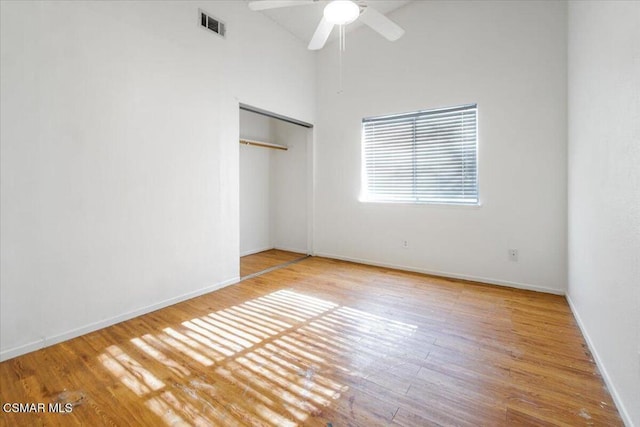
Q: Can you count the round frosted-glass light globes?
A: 1